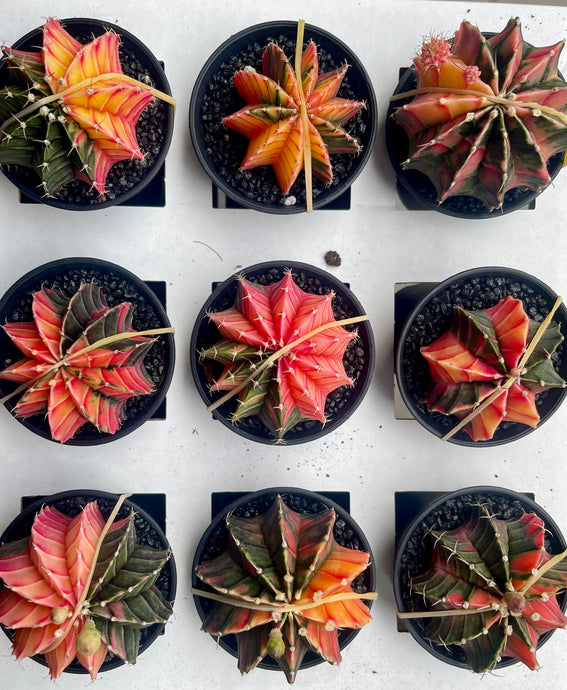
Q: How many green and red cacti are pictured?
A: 9